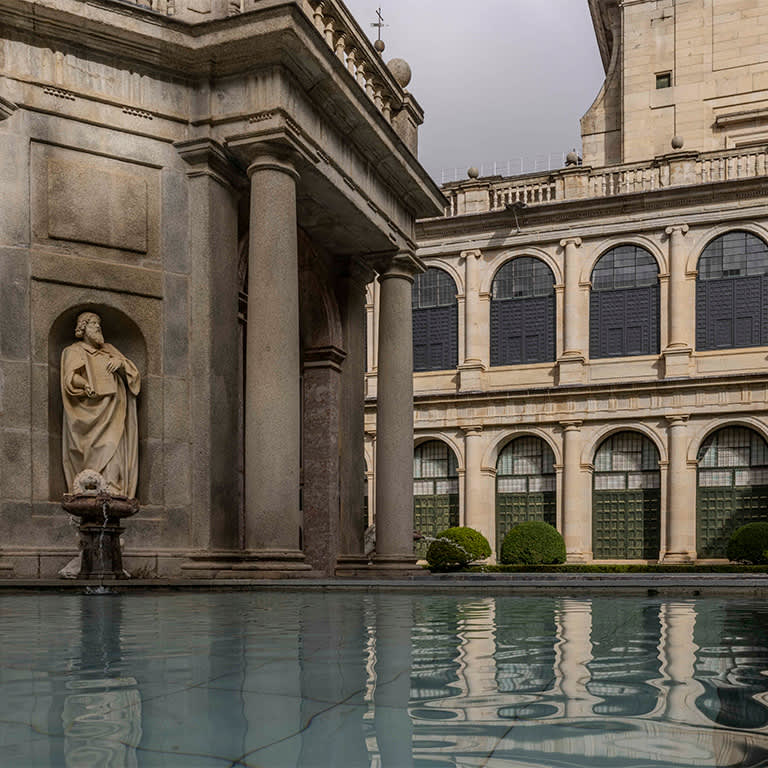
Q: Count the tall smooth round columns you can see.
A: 2